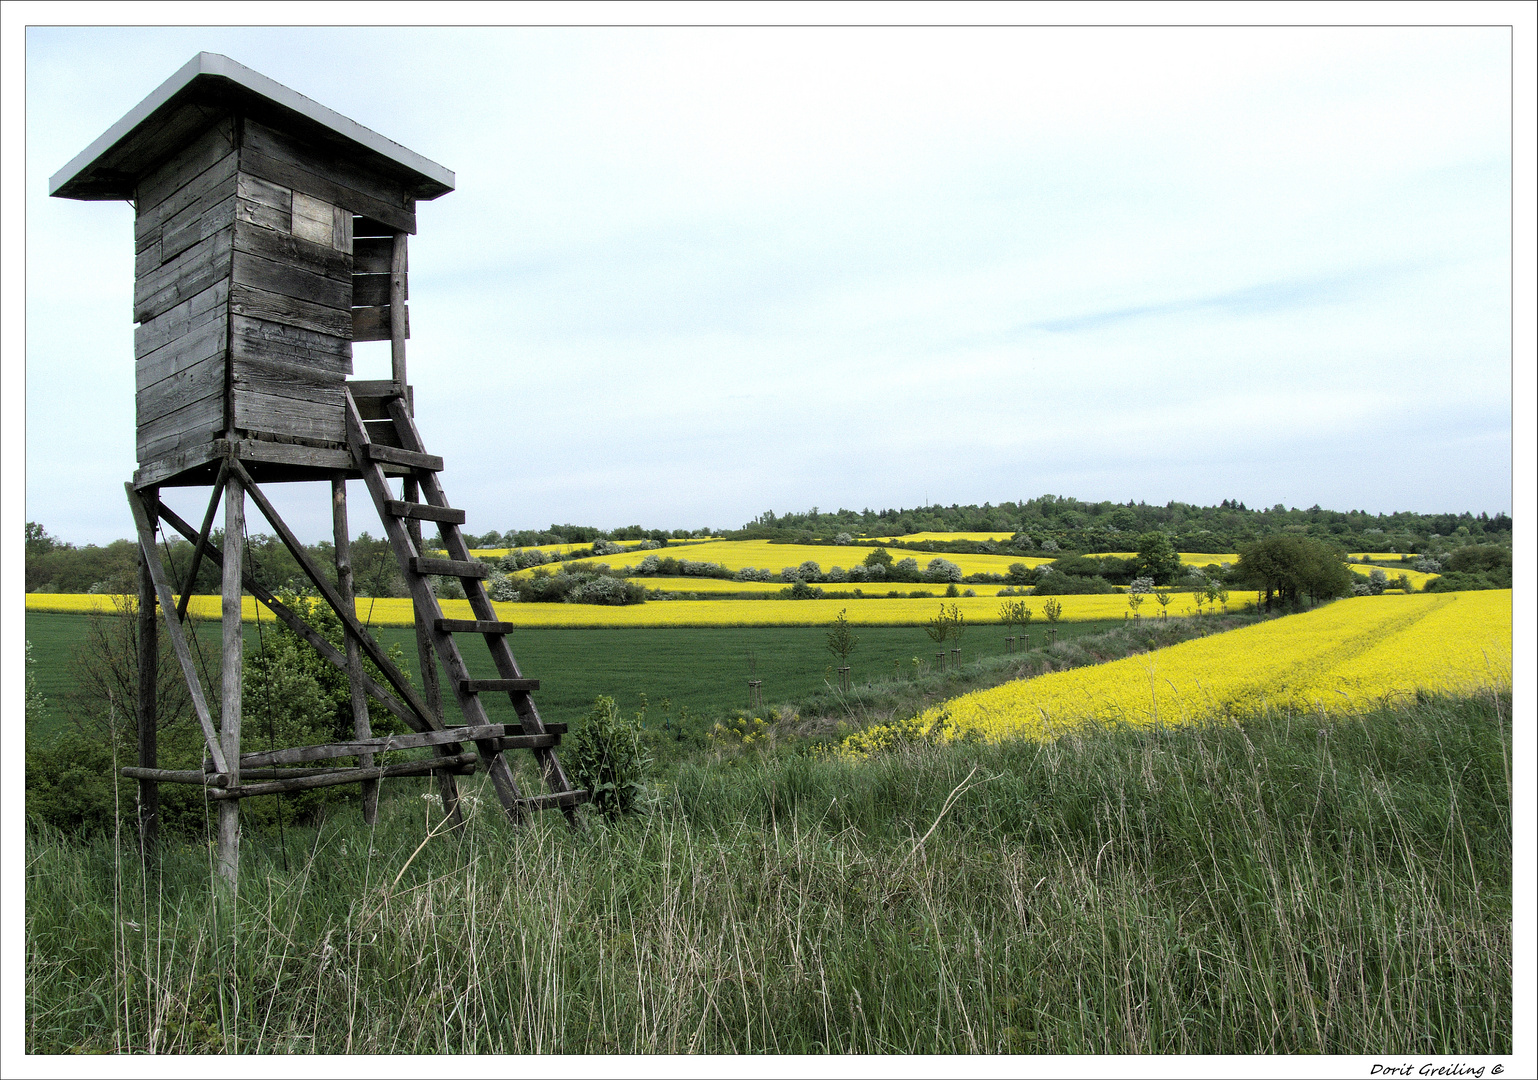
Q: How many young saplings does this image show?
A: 12